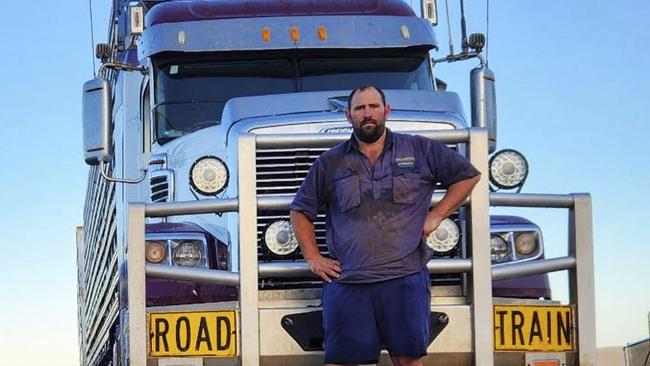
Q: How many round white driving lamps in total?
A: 4